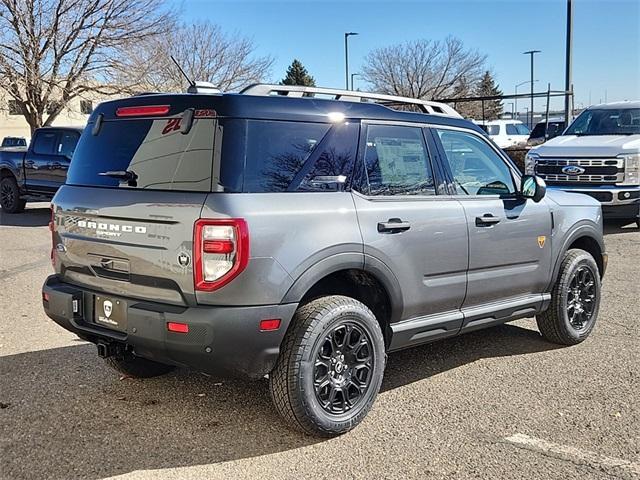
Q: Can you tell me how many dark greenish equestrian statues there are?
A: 0